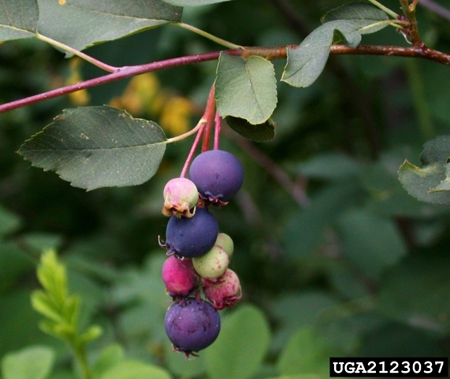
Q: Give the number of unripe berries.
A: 5